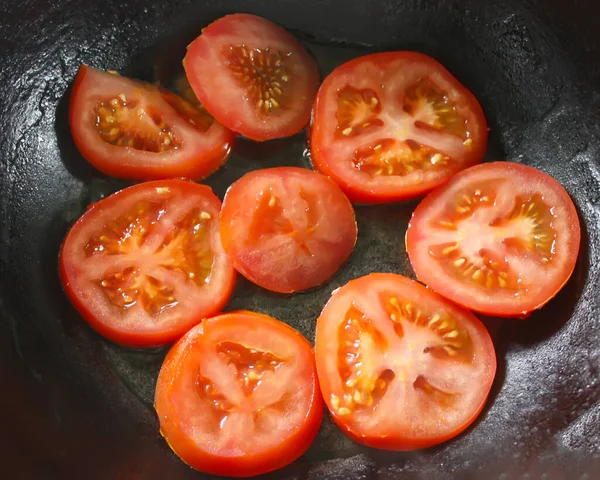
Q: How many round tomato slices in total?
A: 7